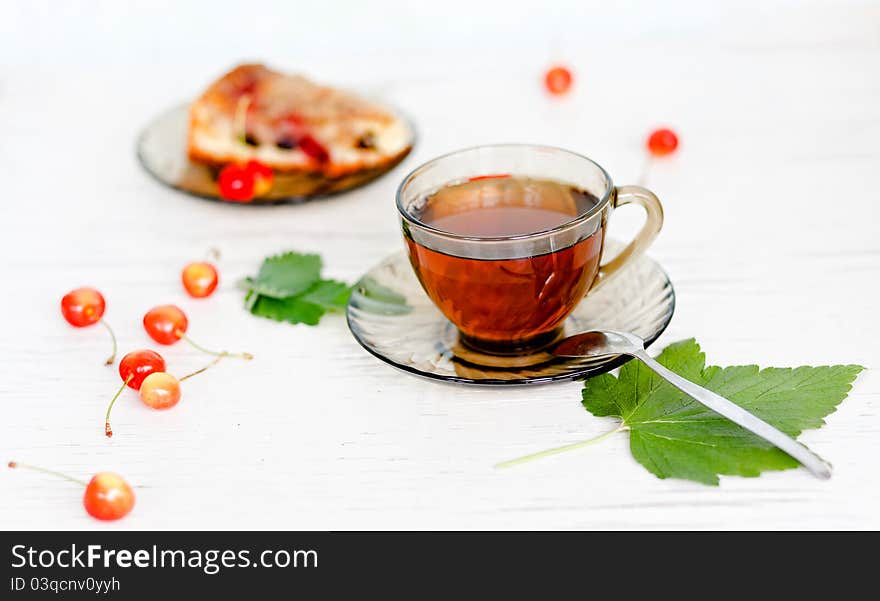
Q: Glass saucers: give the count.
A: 2